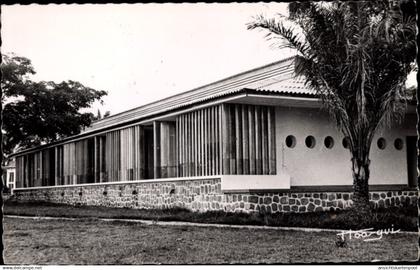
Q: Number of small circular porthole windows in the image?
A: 6